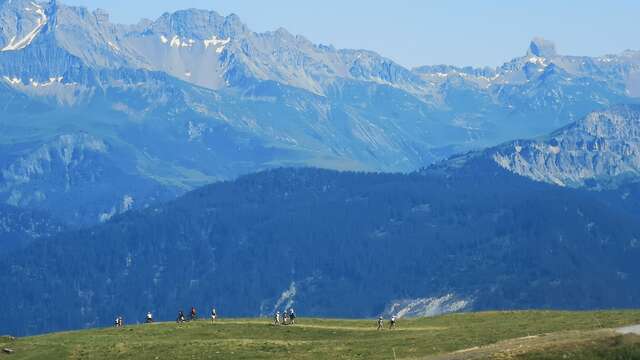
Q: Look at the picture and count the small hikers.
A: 11